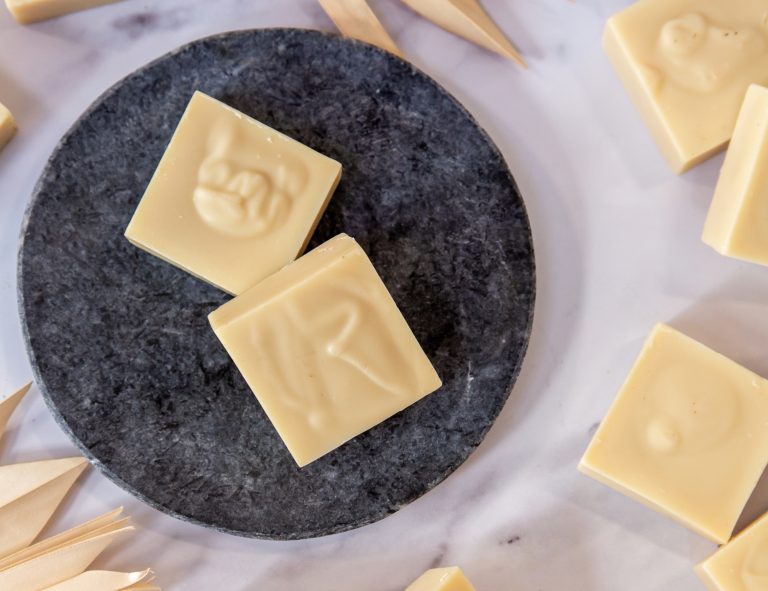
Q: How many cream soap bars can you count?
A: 9